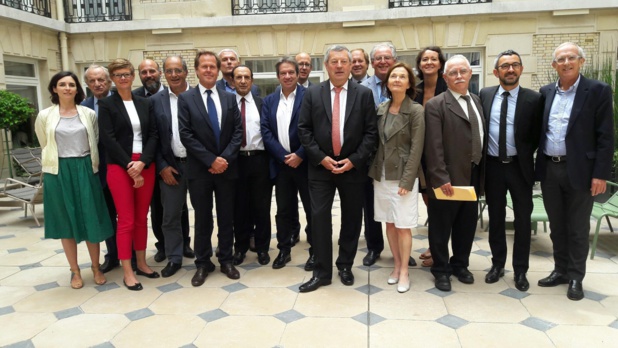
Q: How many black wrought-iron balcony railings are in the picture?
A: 4